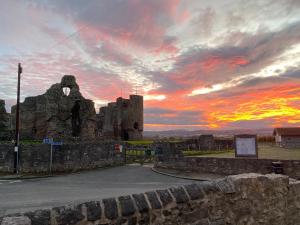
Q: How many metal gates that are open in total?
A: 0